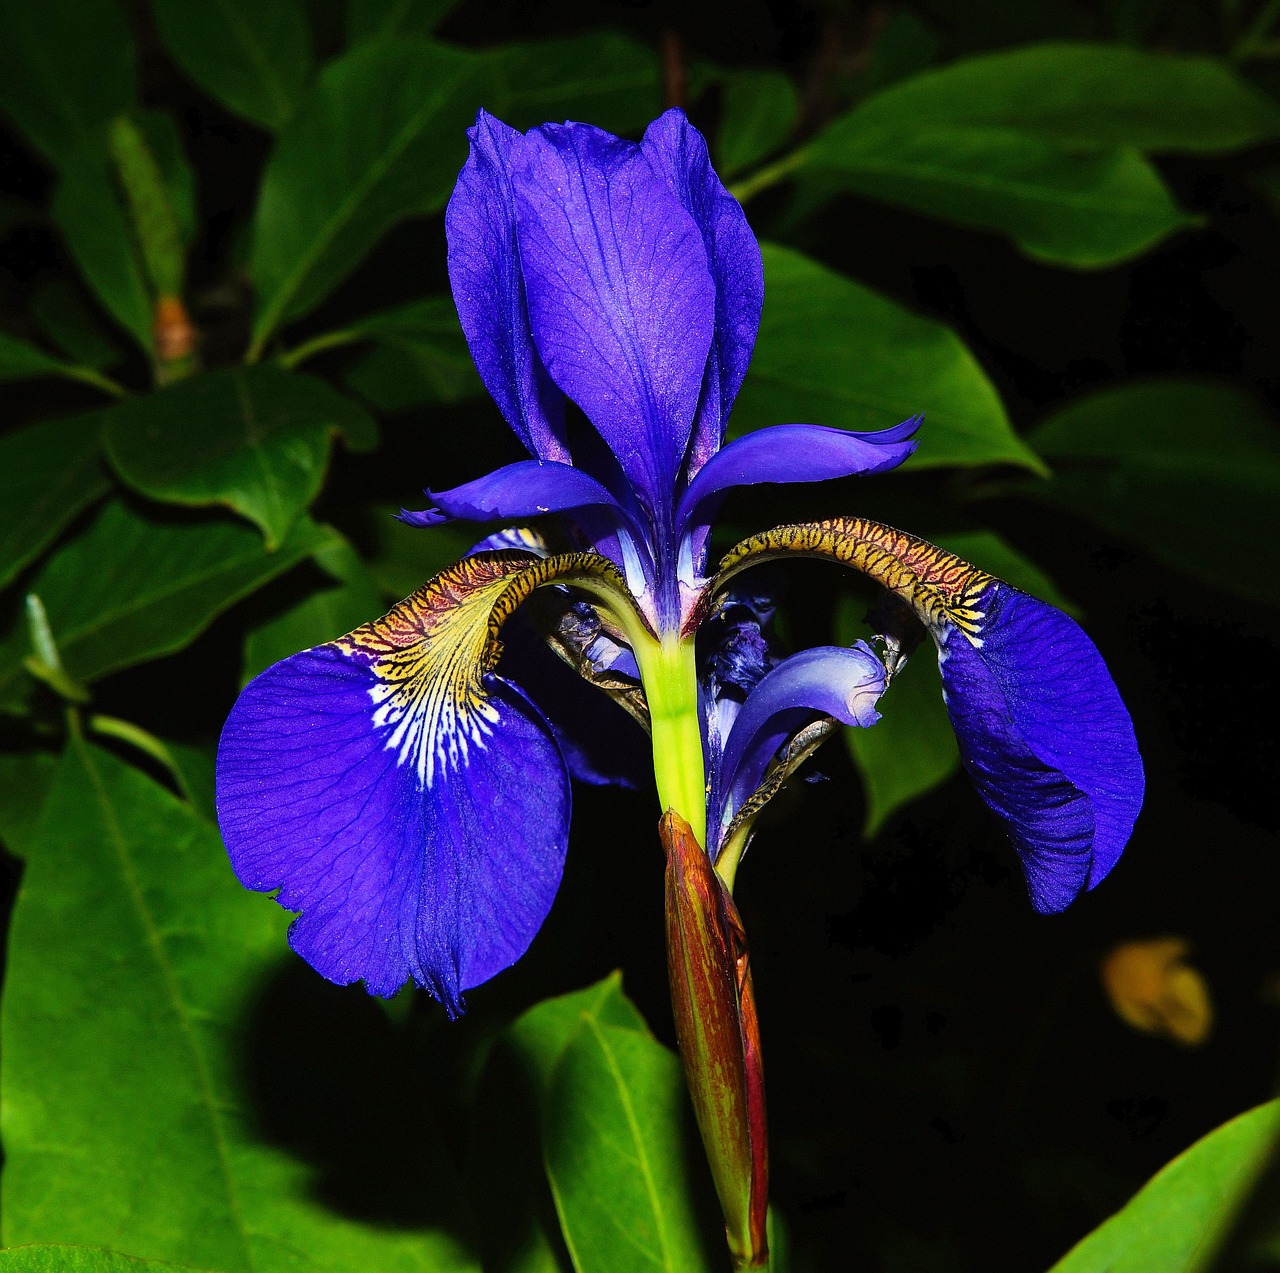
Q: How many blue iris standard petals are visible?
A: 3